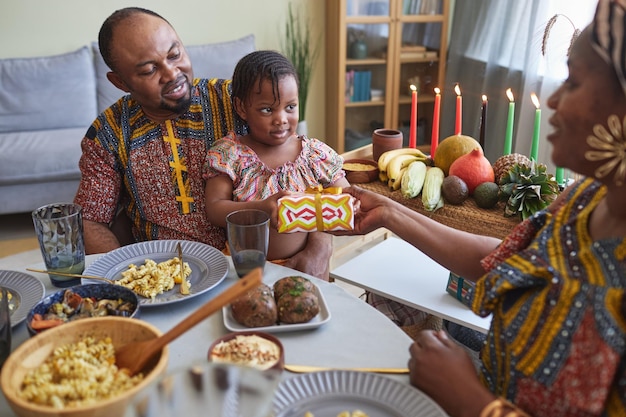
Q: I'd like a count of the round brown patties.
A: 3